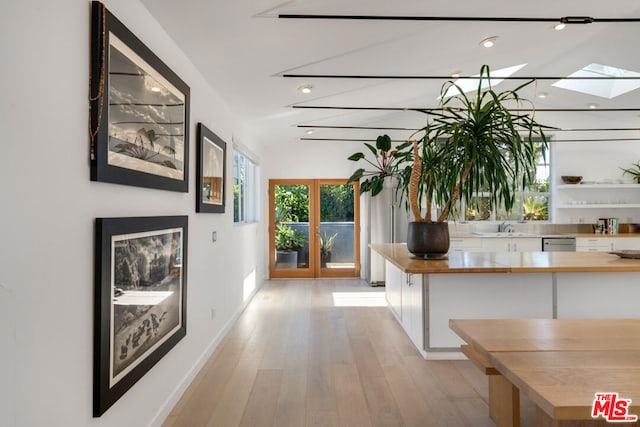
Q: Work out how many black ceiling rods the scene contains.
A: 5